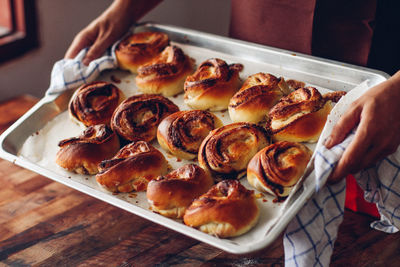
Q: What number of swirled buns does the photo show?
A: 14